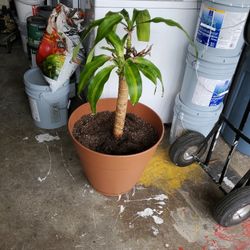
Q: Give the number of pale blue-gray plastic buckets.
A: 4